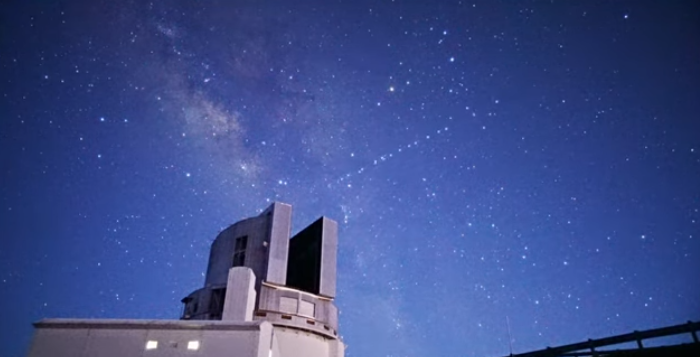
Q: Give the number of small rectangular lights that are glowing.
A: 2